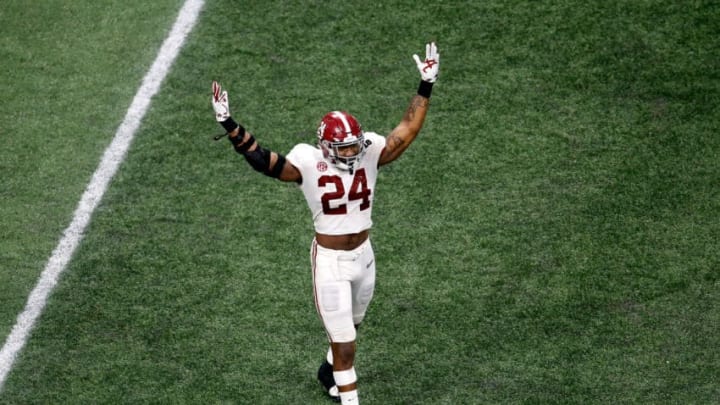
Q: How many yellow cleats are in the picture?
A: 0